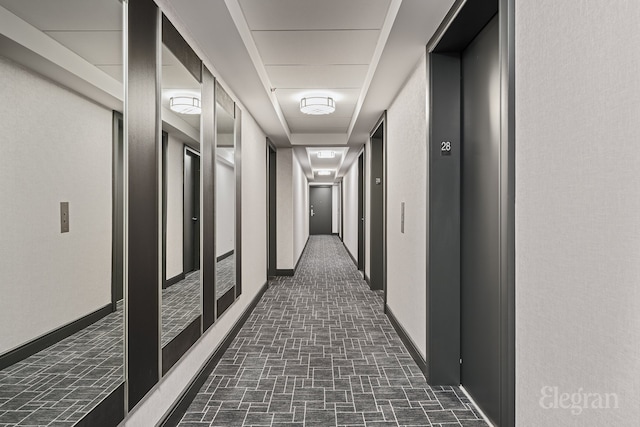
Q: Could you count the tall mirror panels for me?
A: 3